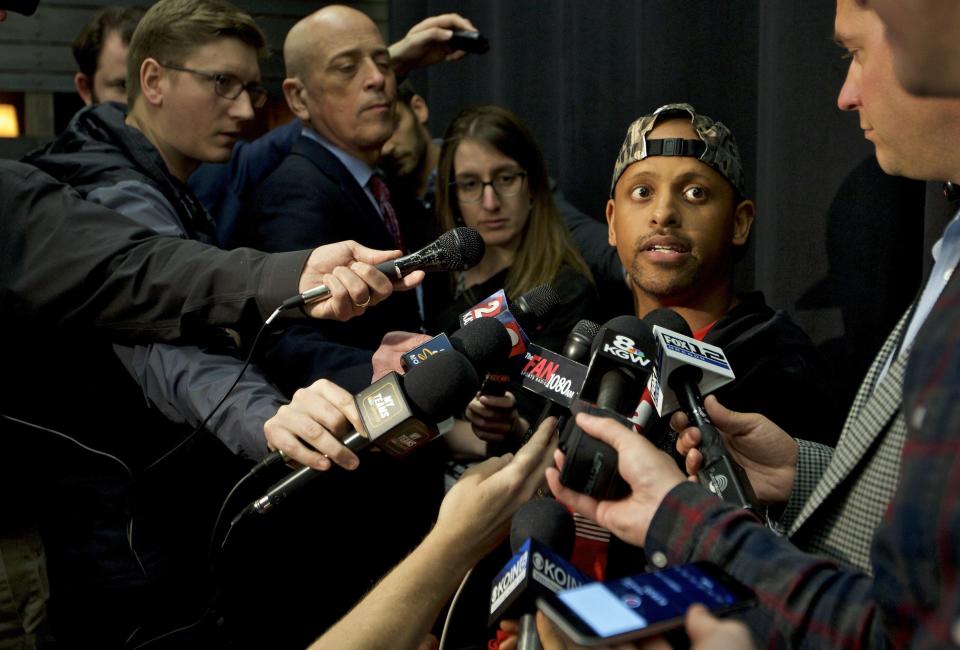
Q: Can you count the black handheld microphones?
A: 8